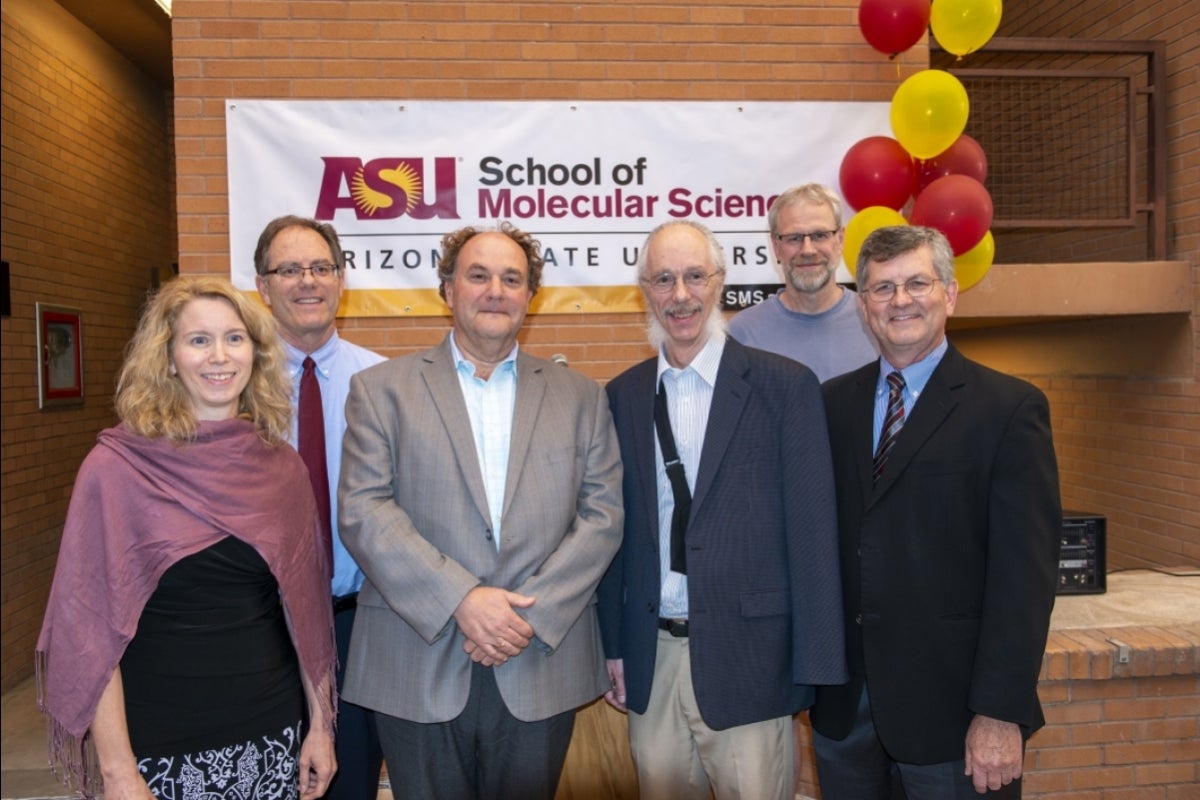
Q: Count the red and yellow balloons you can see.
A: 8